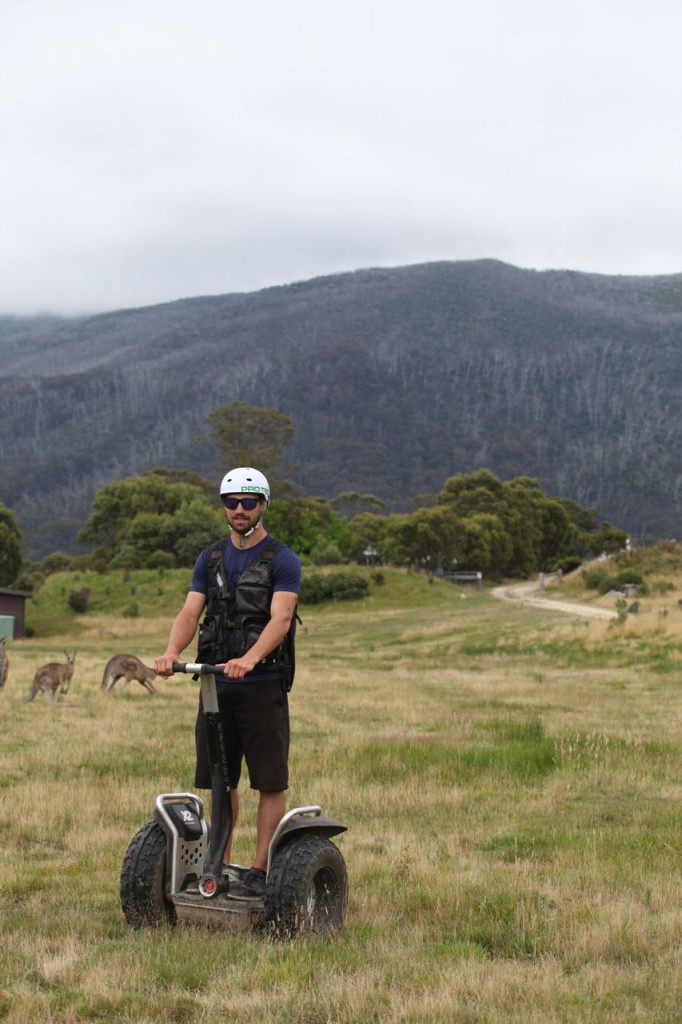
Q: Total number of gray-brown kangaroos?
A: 3